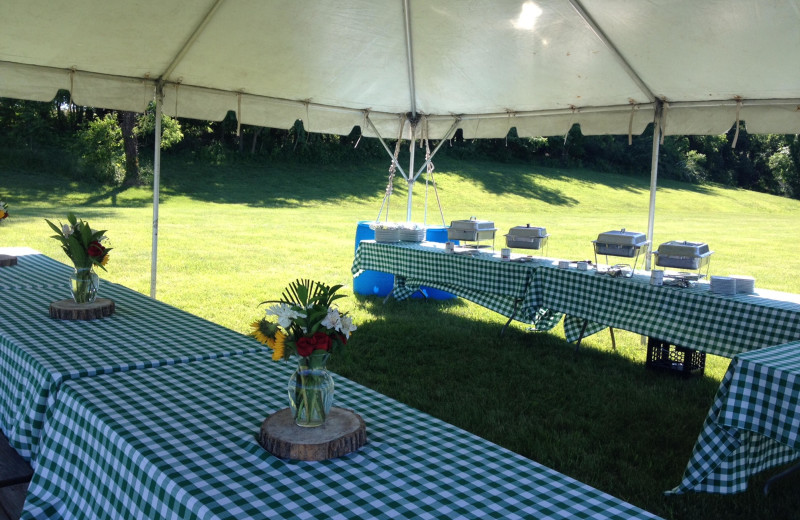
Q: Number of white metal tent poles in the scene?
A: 3